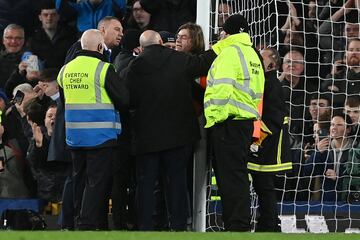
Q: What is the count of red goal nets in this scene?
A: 0